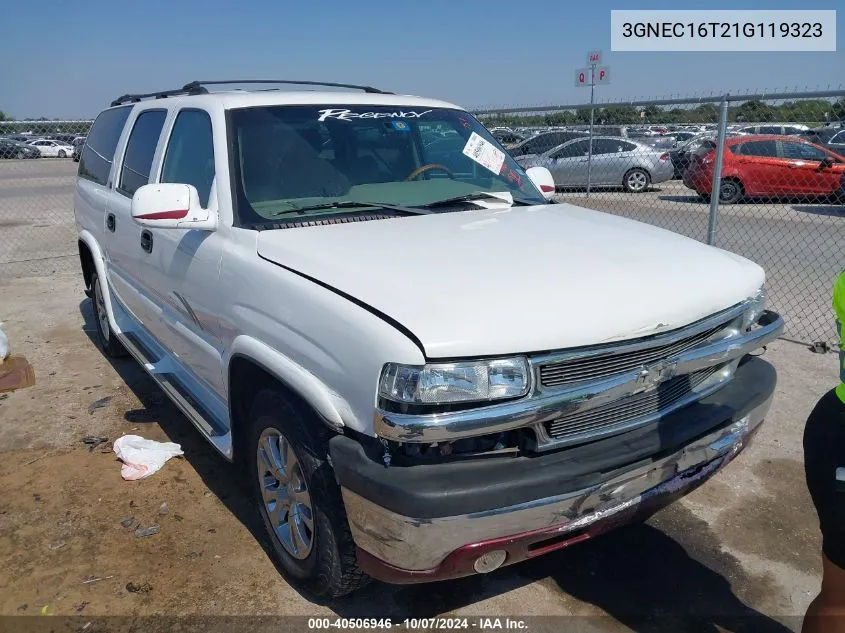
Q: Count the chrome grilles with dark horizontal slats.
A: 2